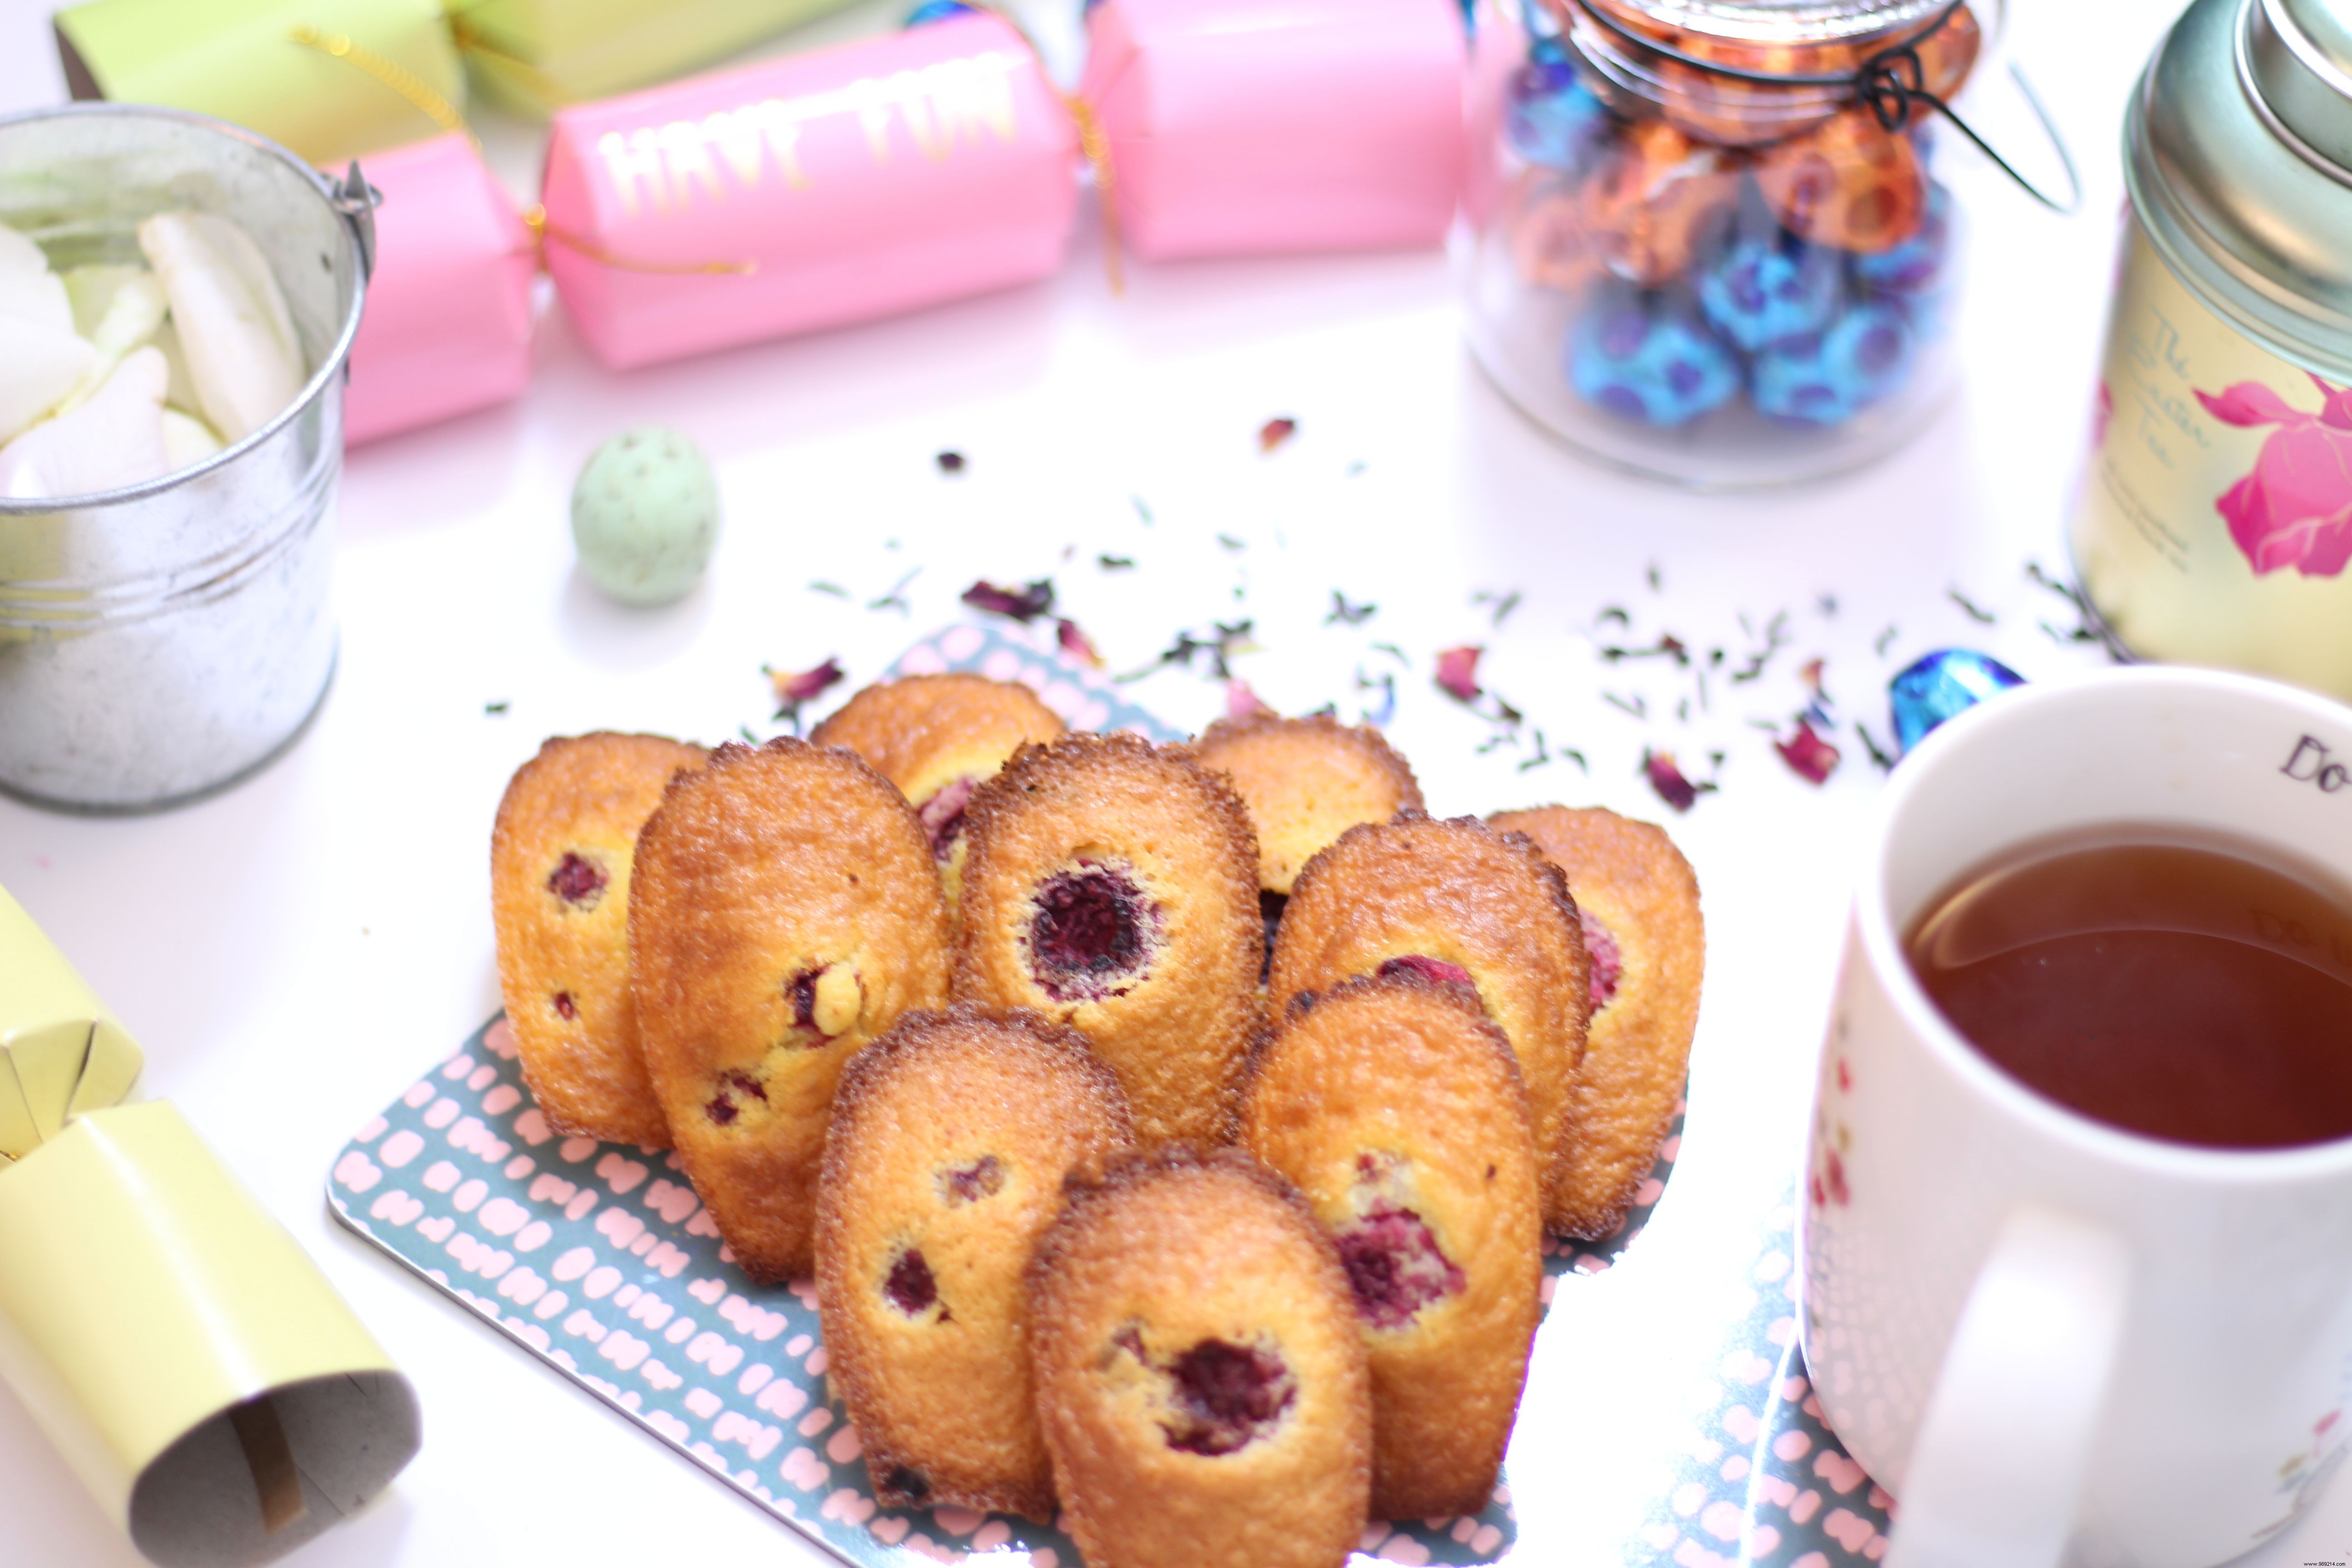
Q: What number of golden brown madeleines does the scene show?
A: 10